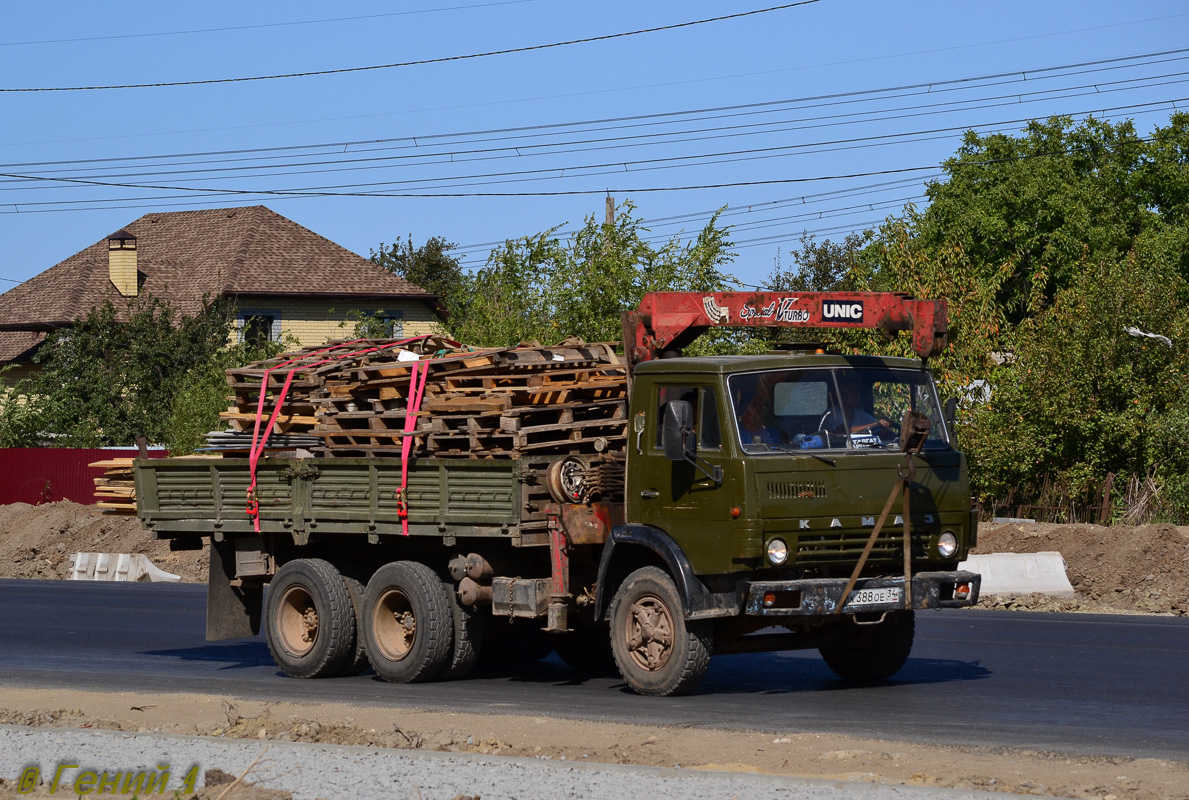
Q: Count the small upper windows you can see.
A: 2